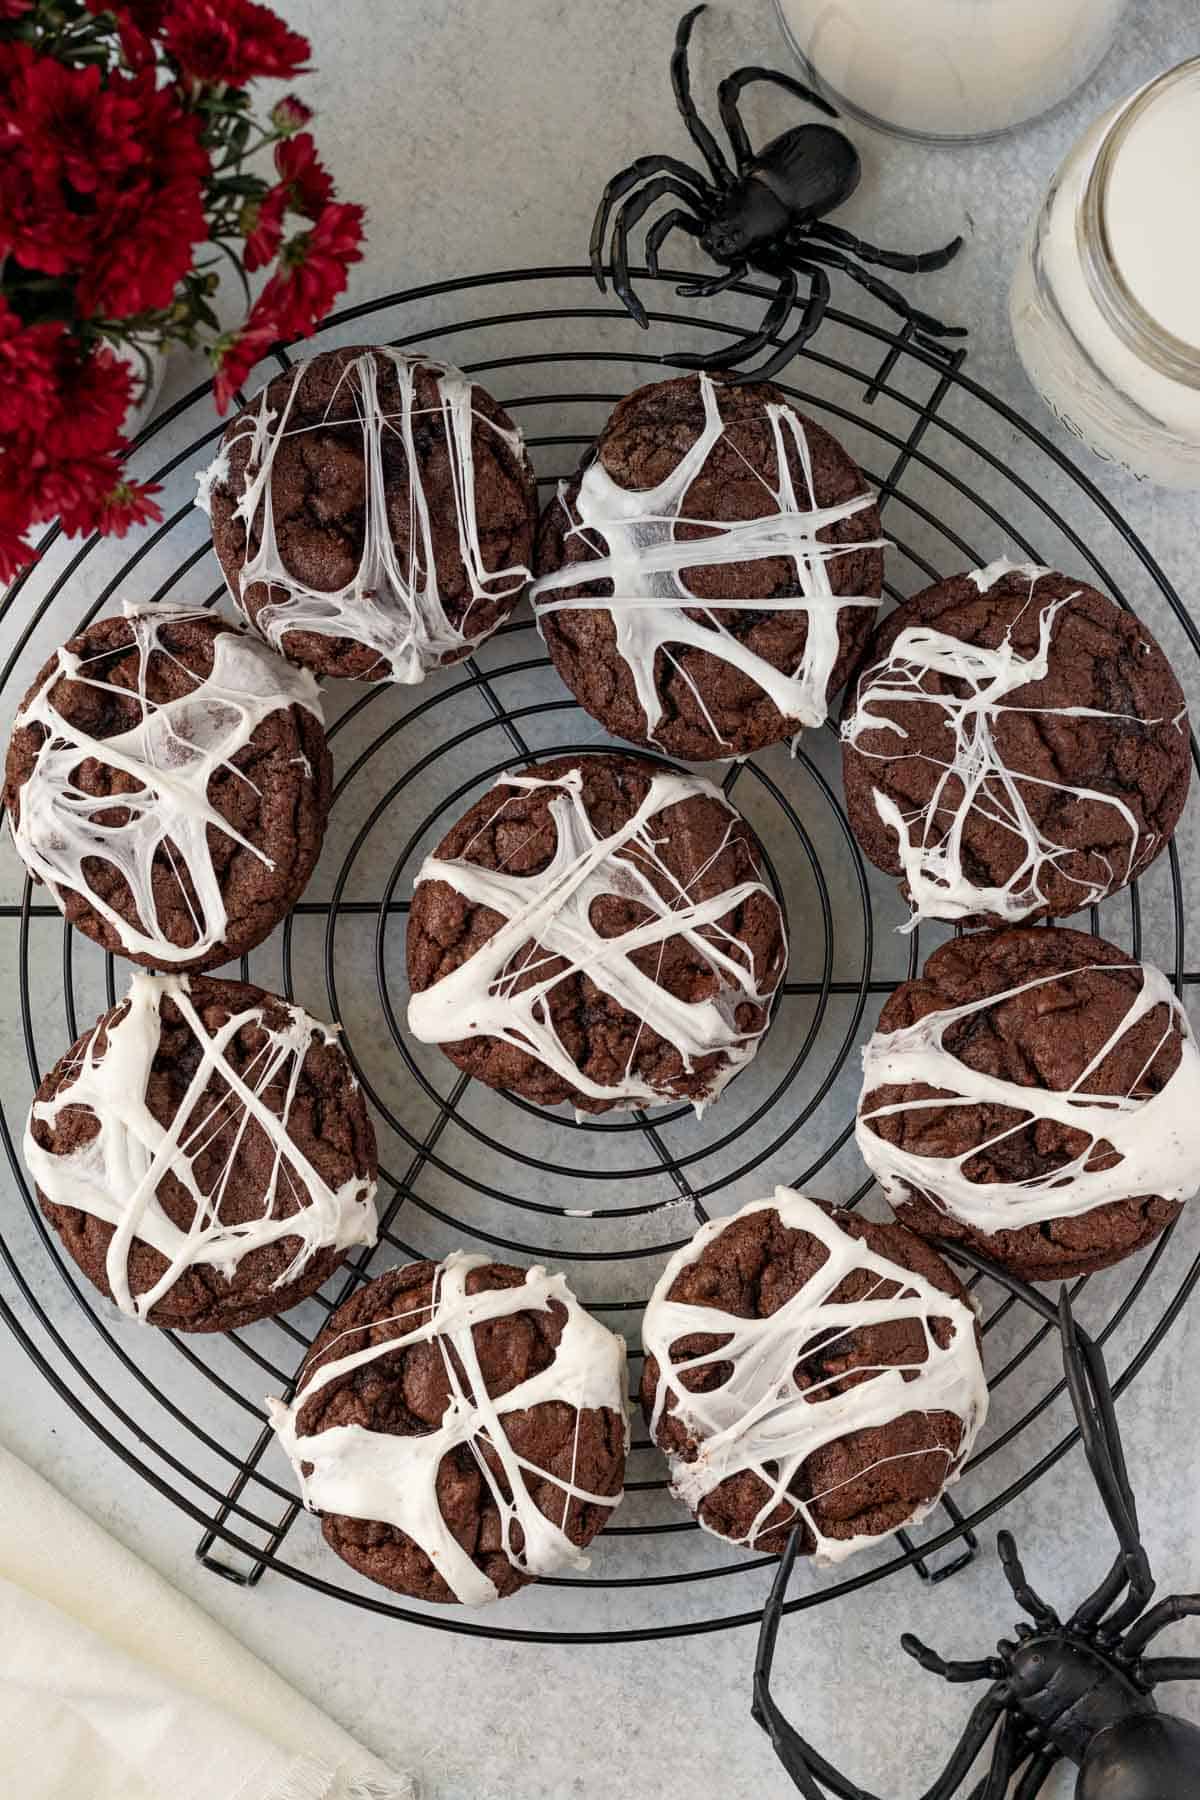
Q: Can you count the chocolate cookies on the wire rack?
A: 9